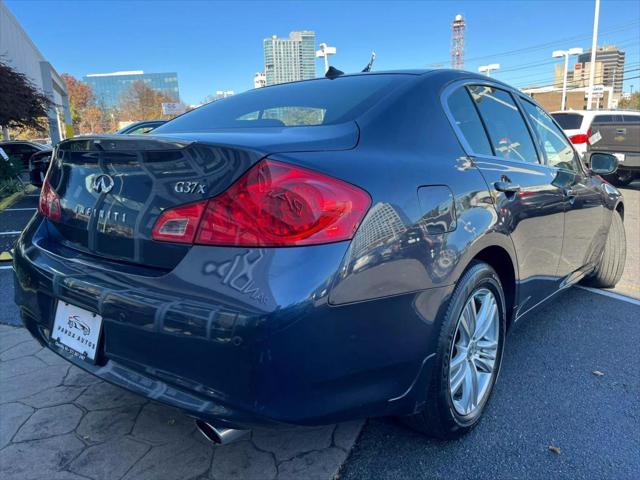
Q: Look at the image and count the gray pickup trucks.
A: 1